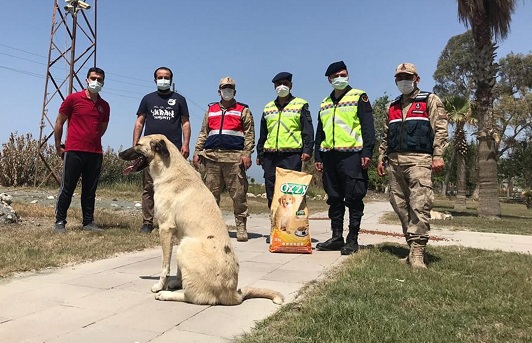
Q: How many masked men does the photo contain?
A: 6